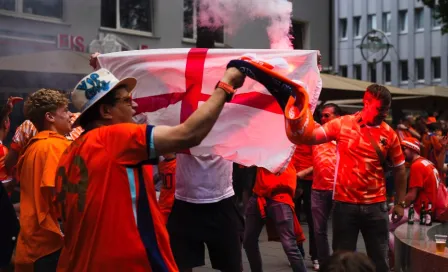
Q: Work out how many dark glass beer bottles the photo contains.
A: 3